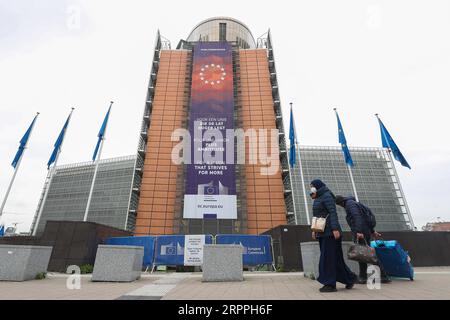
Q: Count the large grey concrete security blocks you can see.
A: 4